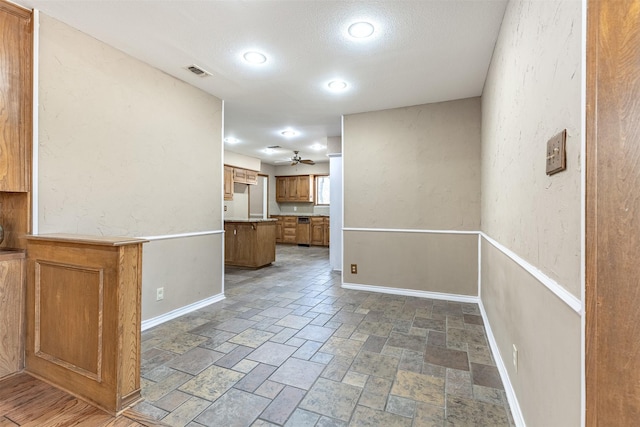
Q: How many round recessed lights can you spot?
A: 7